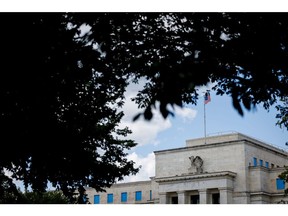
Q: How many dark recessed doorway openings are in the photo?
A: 3